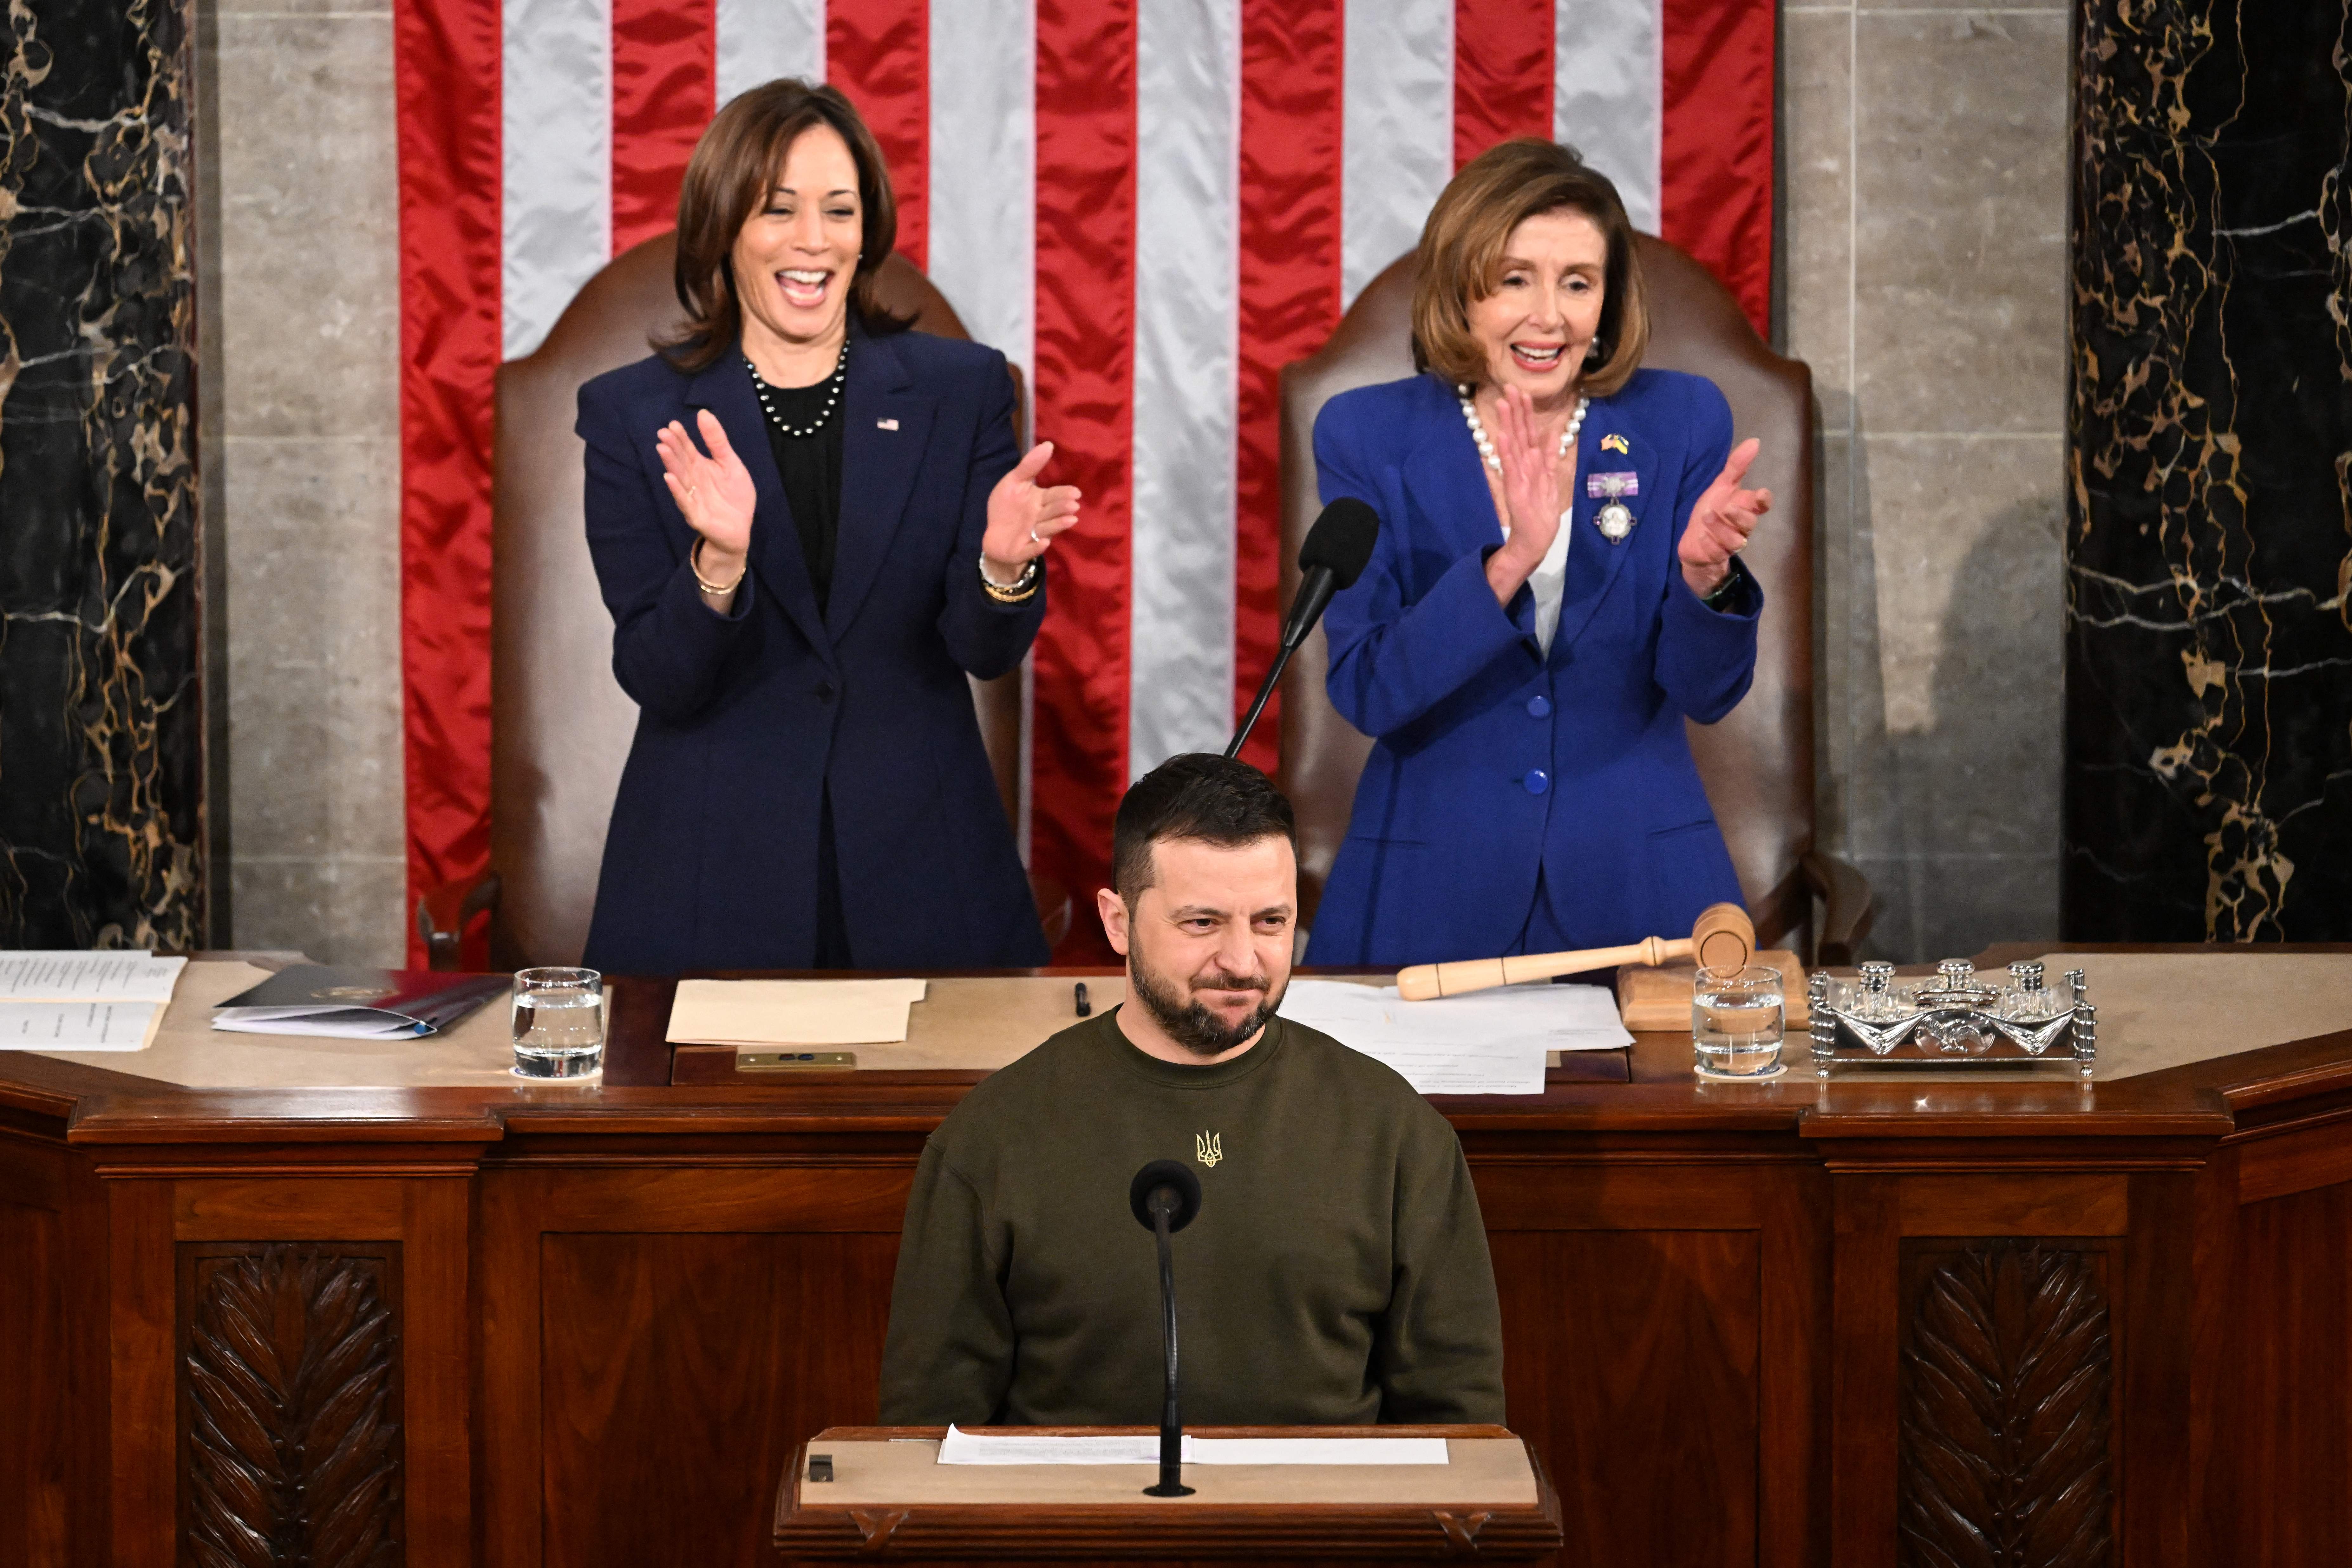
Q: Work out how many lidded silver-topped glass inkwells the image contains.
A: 3